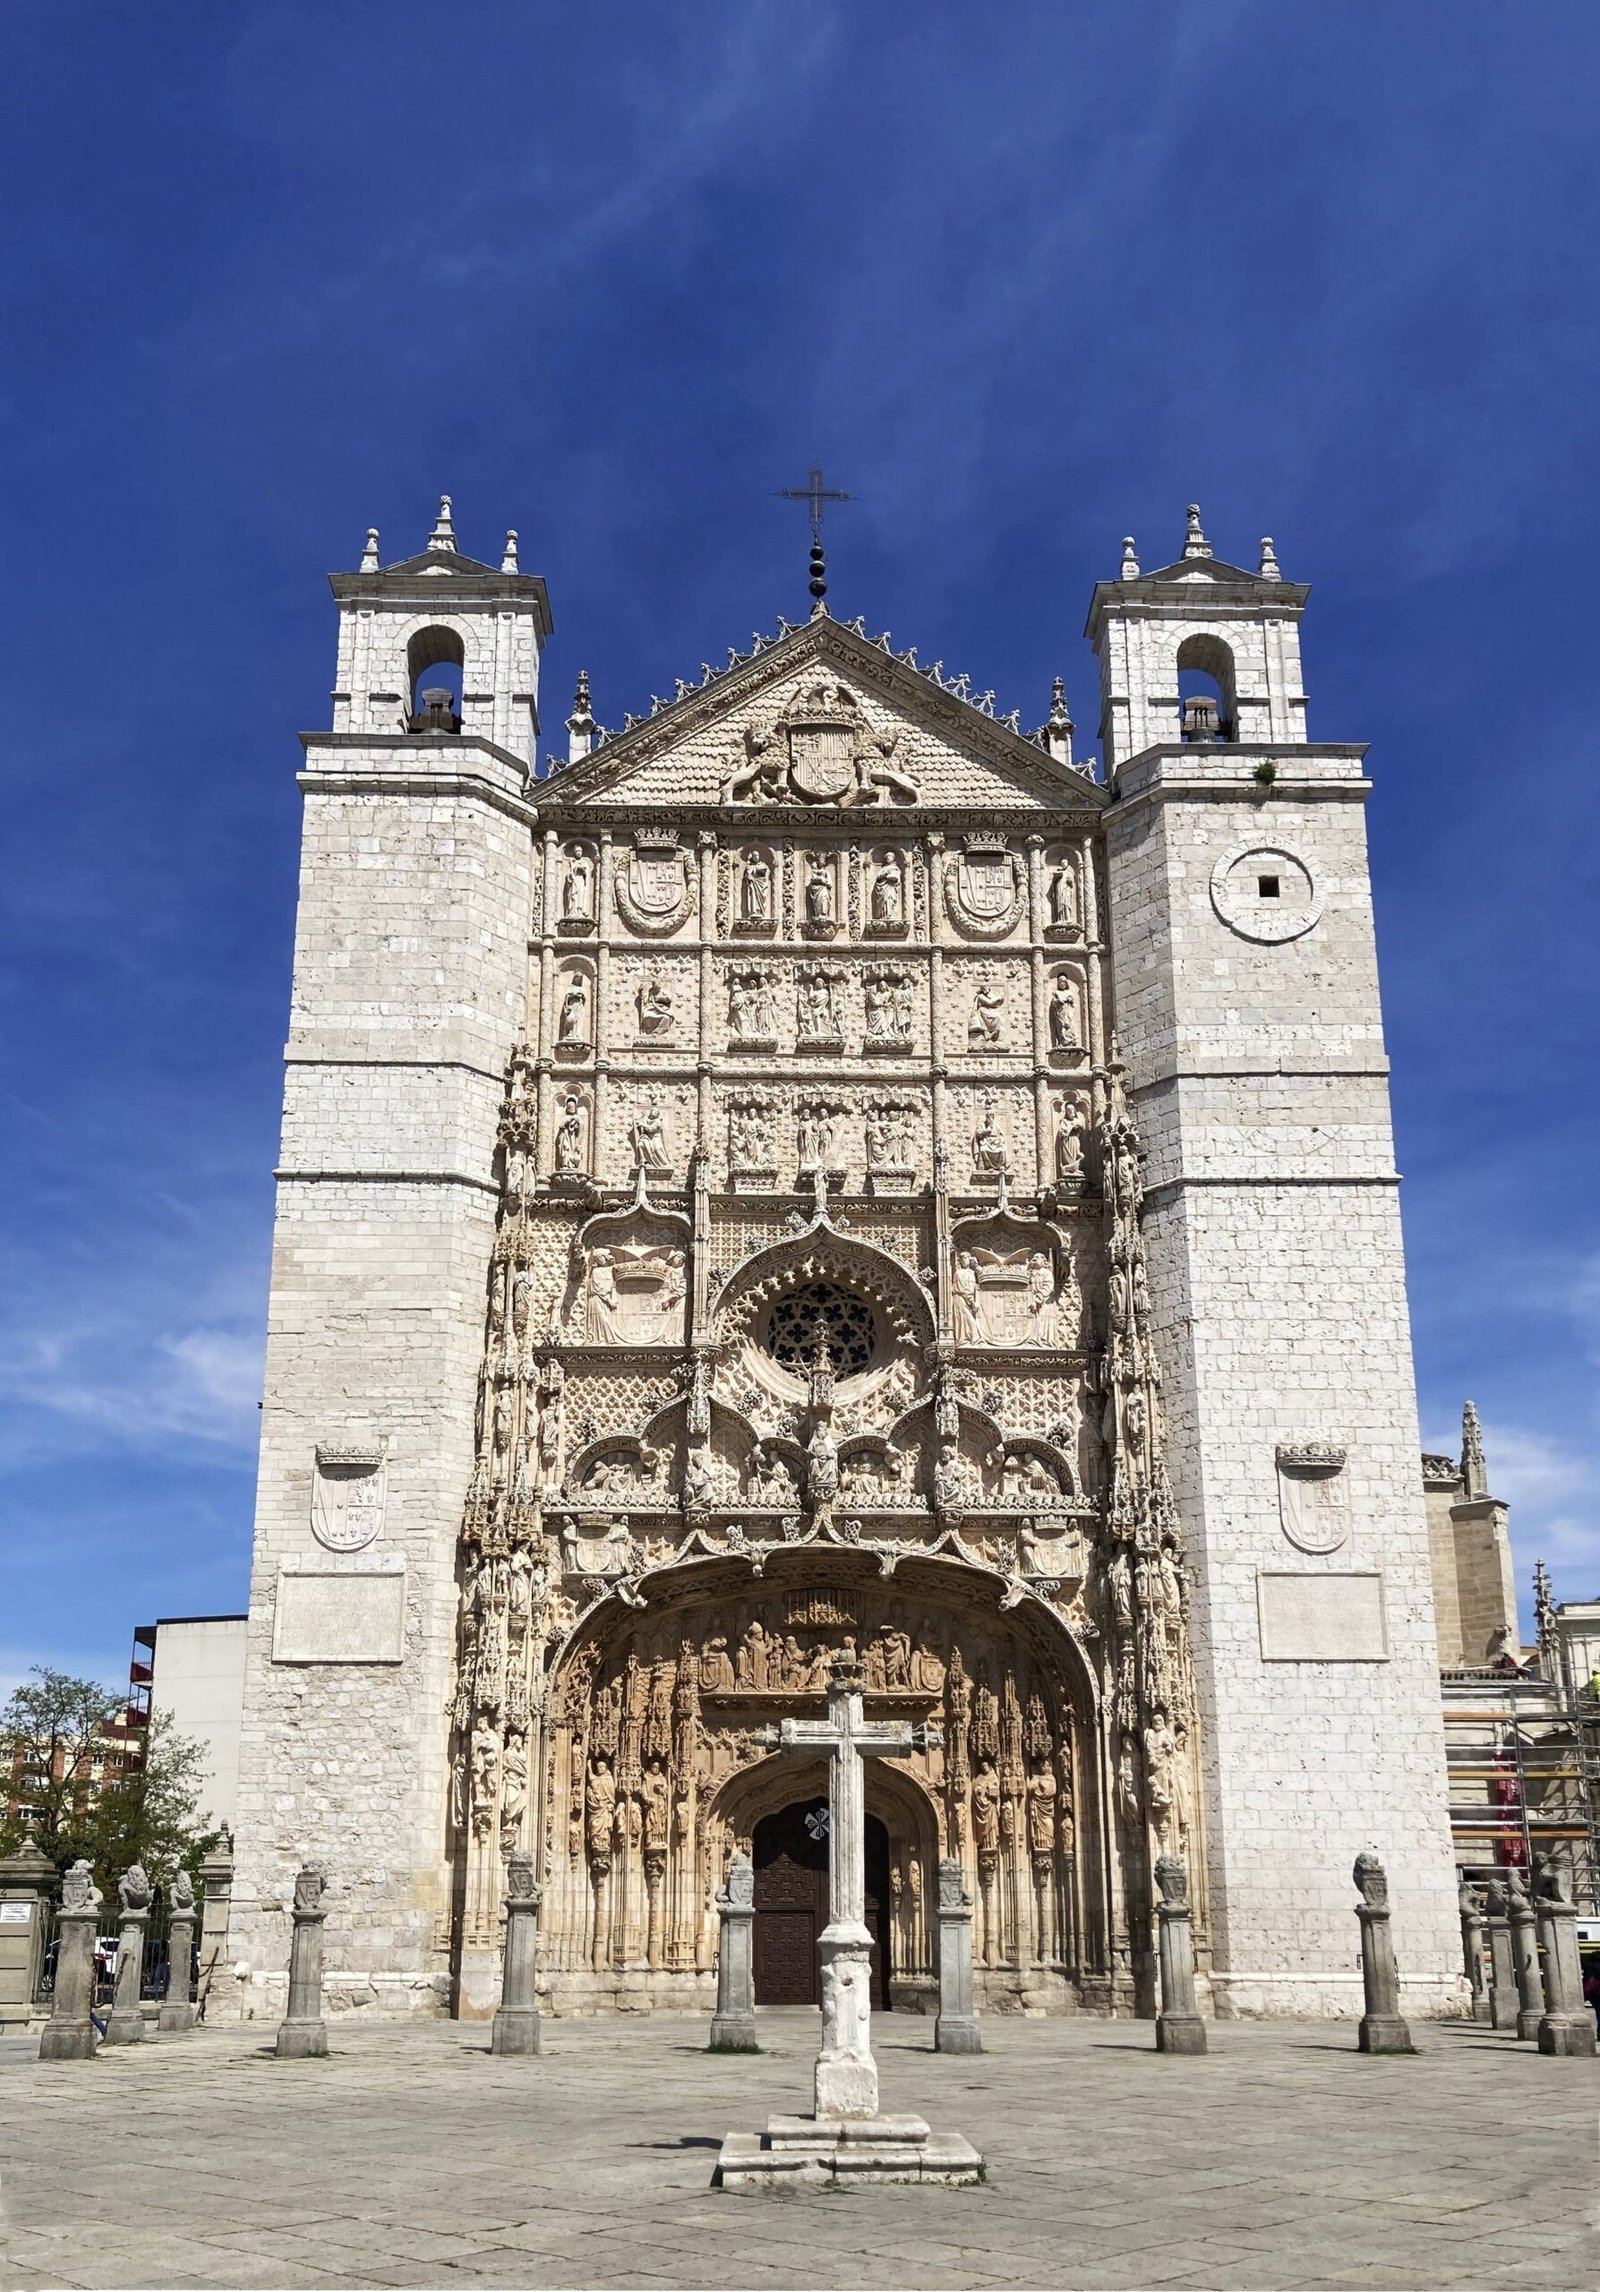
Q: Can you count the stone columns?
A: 13